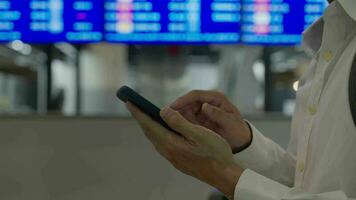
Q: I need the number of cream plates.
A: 0